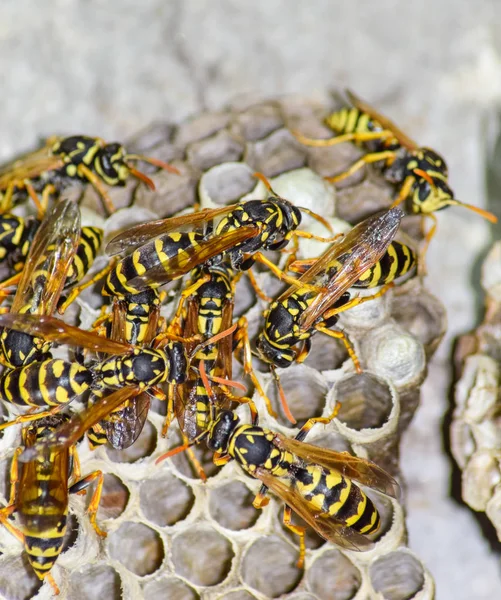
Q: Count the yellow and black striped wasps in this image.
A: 11